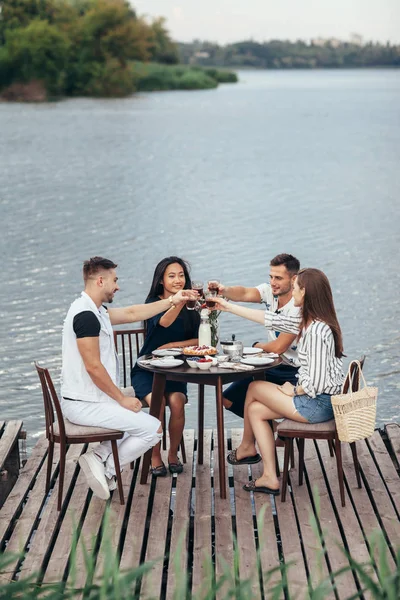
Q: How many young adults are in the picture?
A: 4